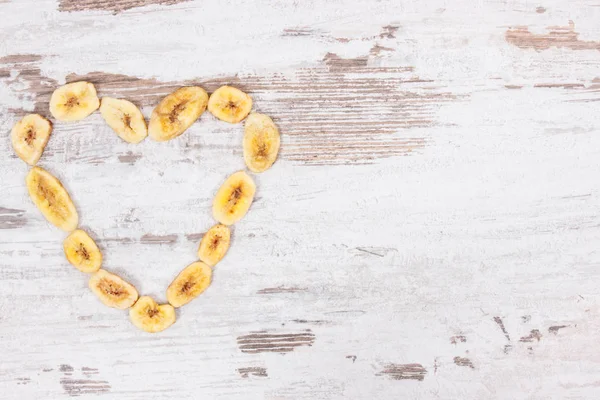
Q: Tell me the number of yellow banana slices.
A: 13